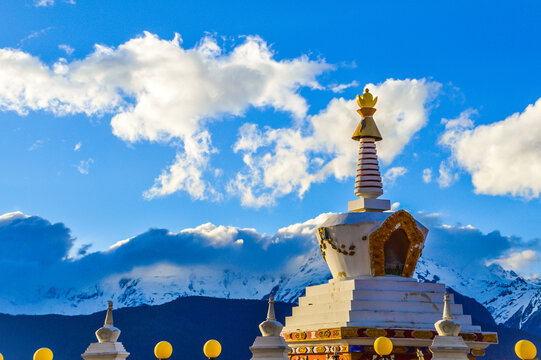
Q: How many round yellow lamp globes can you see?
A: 5